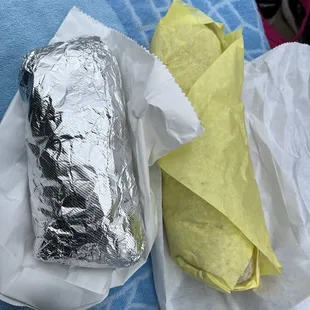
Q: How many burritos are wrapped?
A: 2